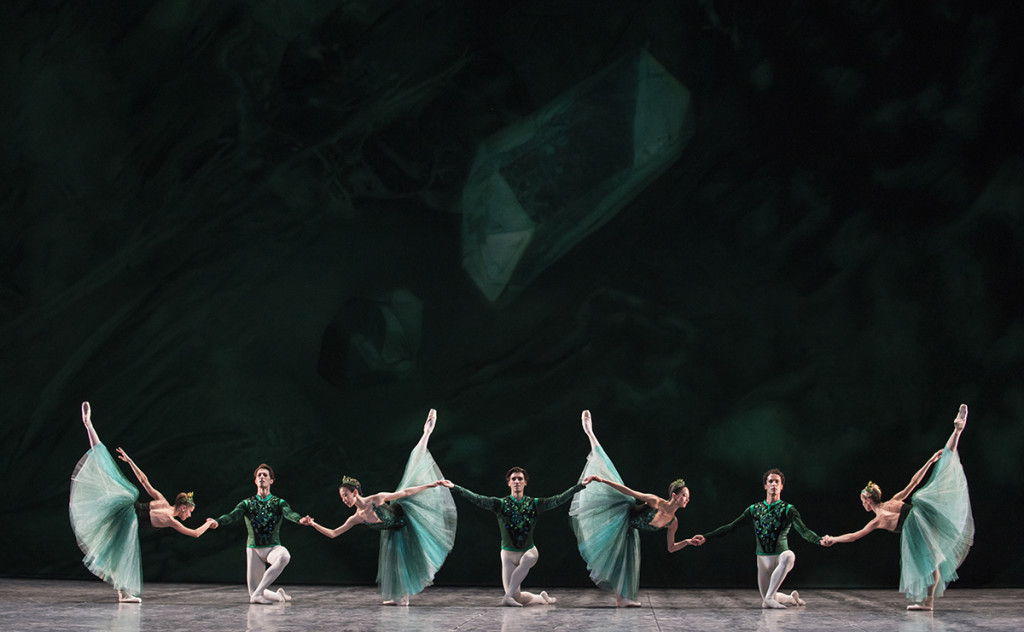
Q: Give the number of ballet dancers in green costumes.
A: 7